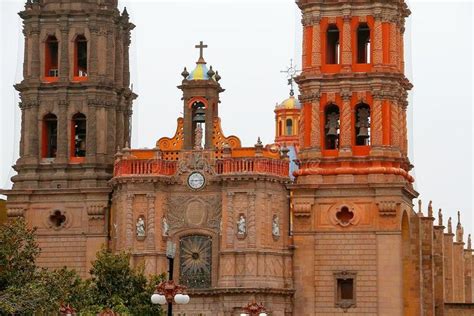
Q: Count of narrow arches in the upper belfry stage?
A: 4